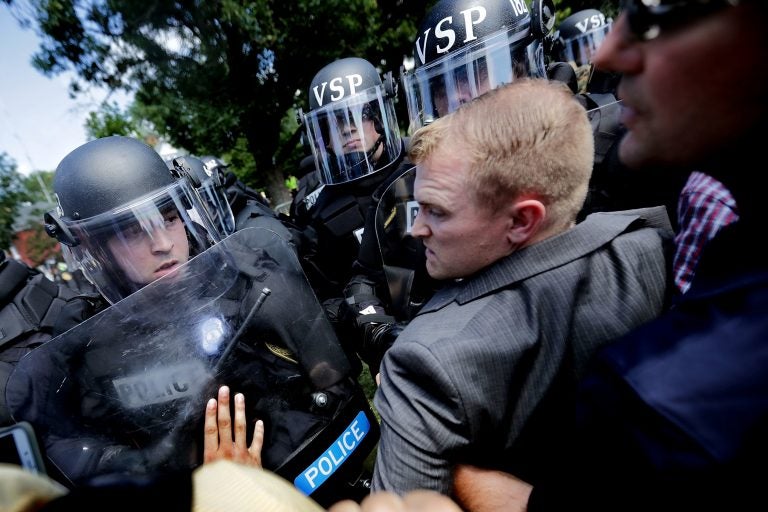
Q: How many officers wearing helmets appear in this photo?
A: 5